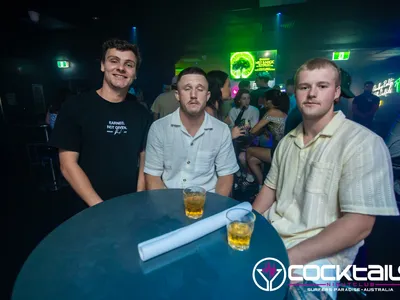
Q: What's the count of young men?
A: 3